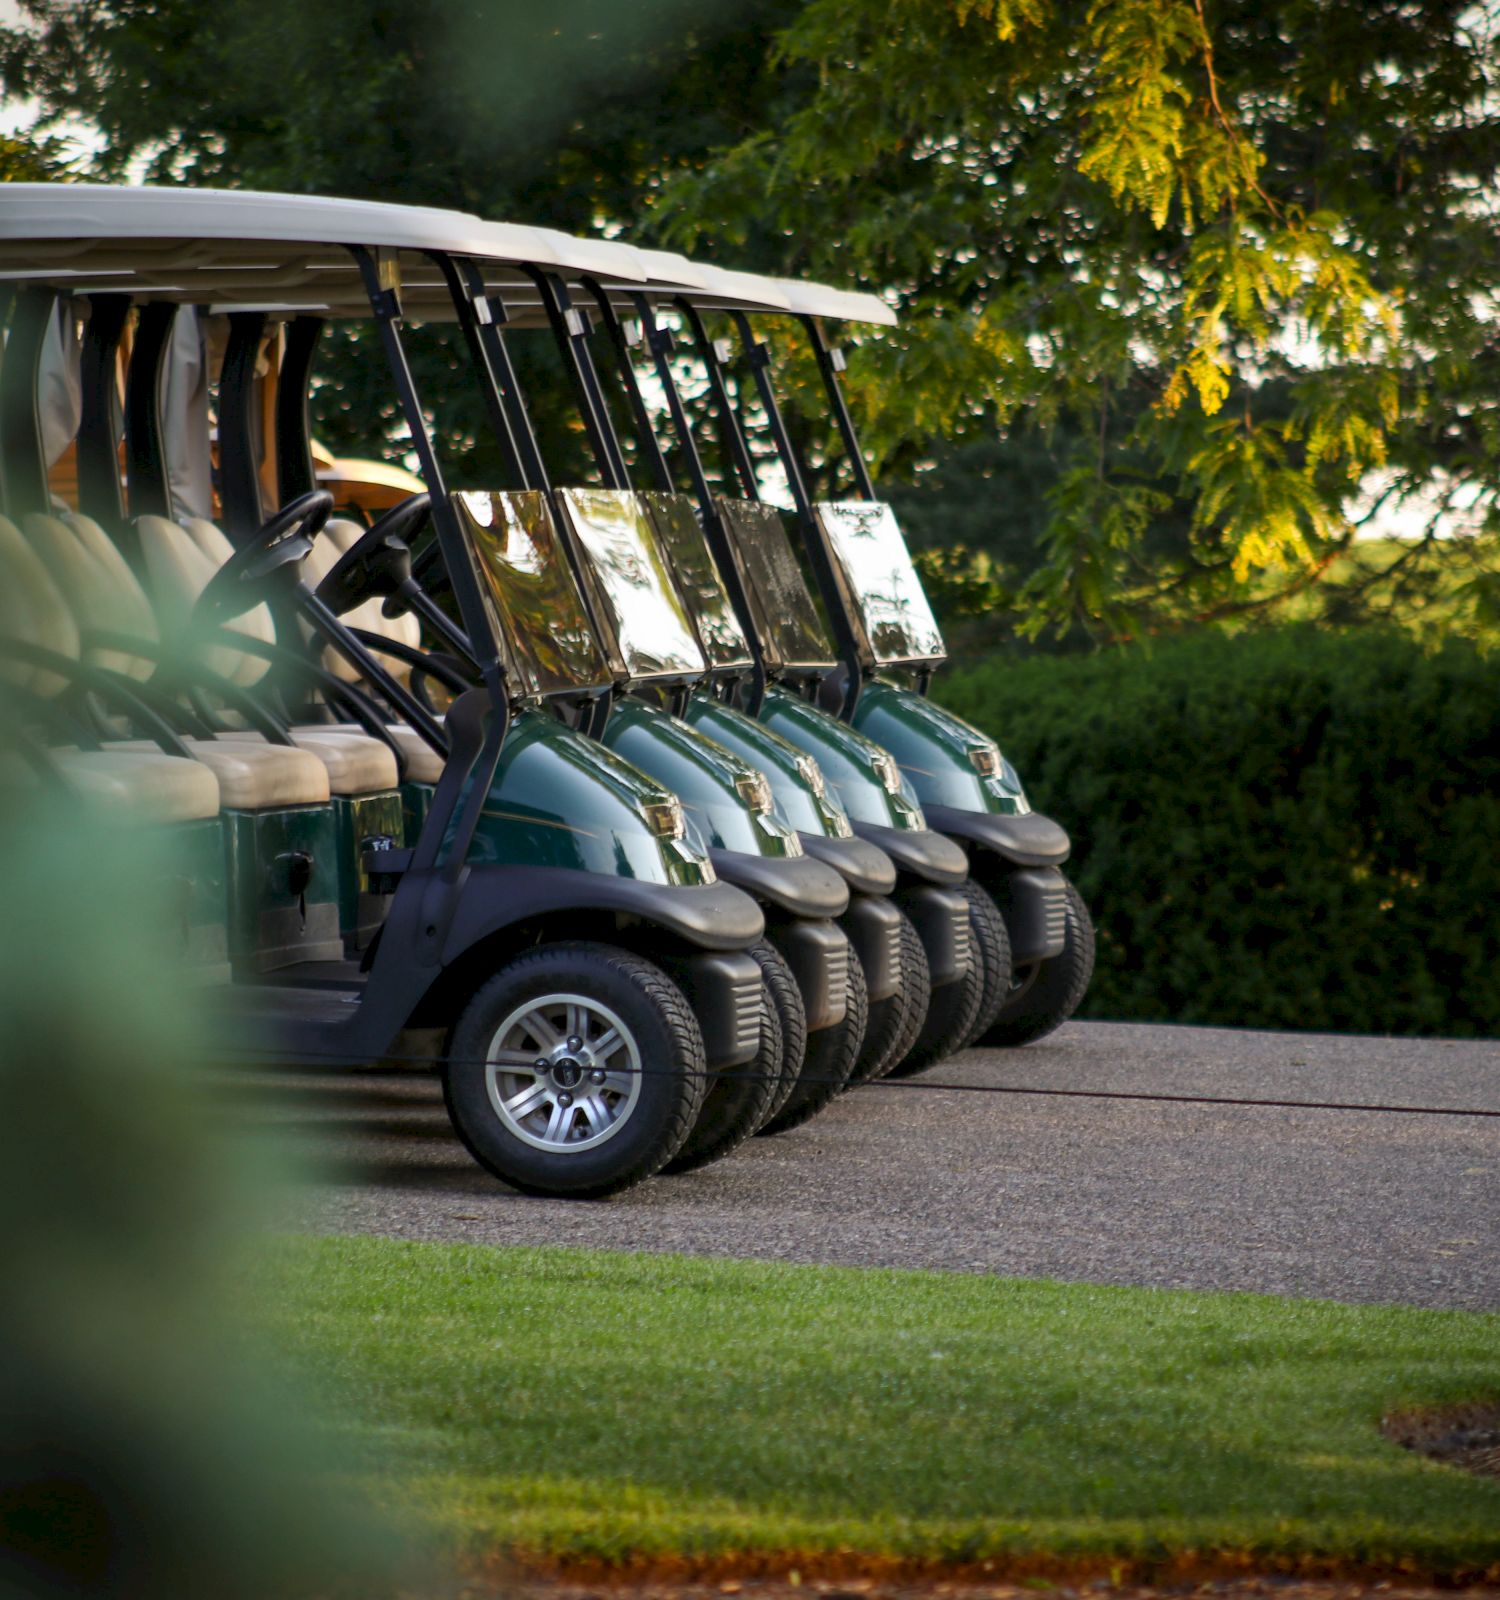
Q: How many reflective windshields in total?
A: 5